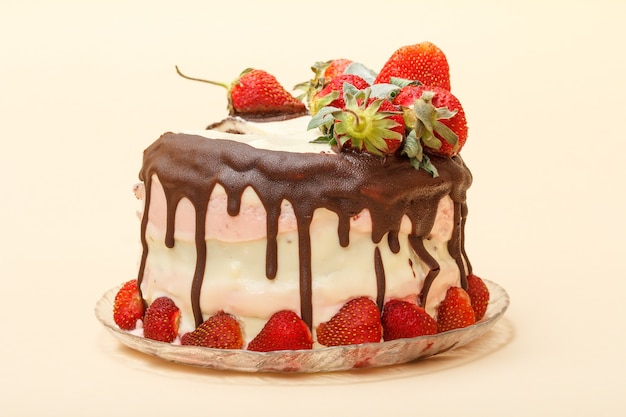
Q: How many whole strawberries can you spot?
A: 6